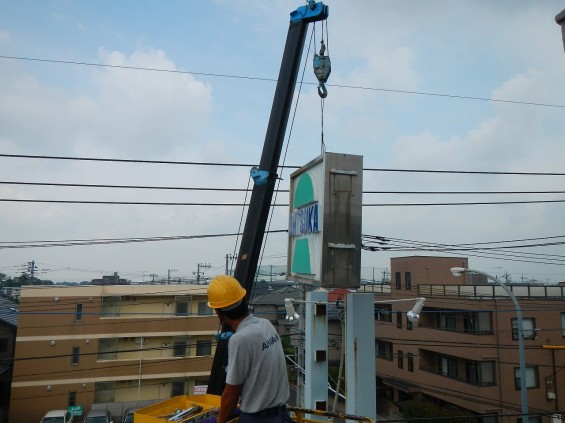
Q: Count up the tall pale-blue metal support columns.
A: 2